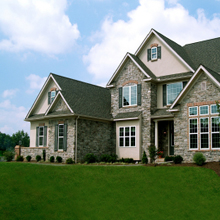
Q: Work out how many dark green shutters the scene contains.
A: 12